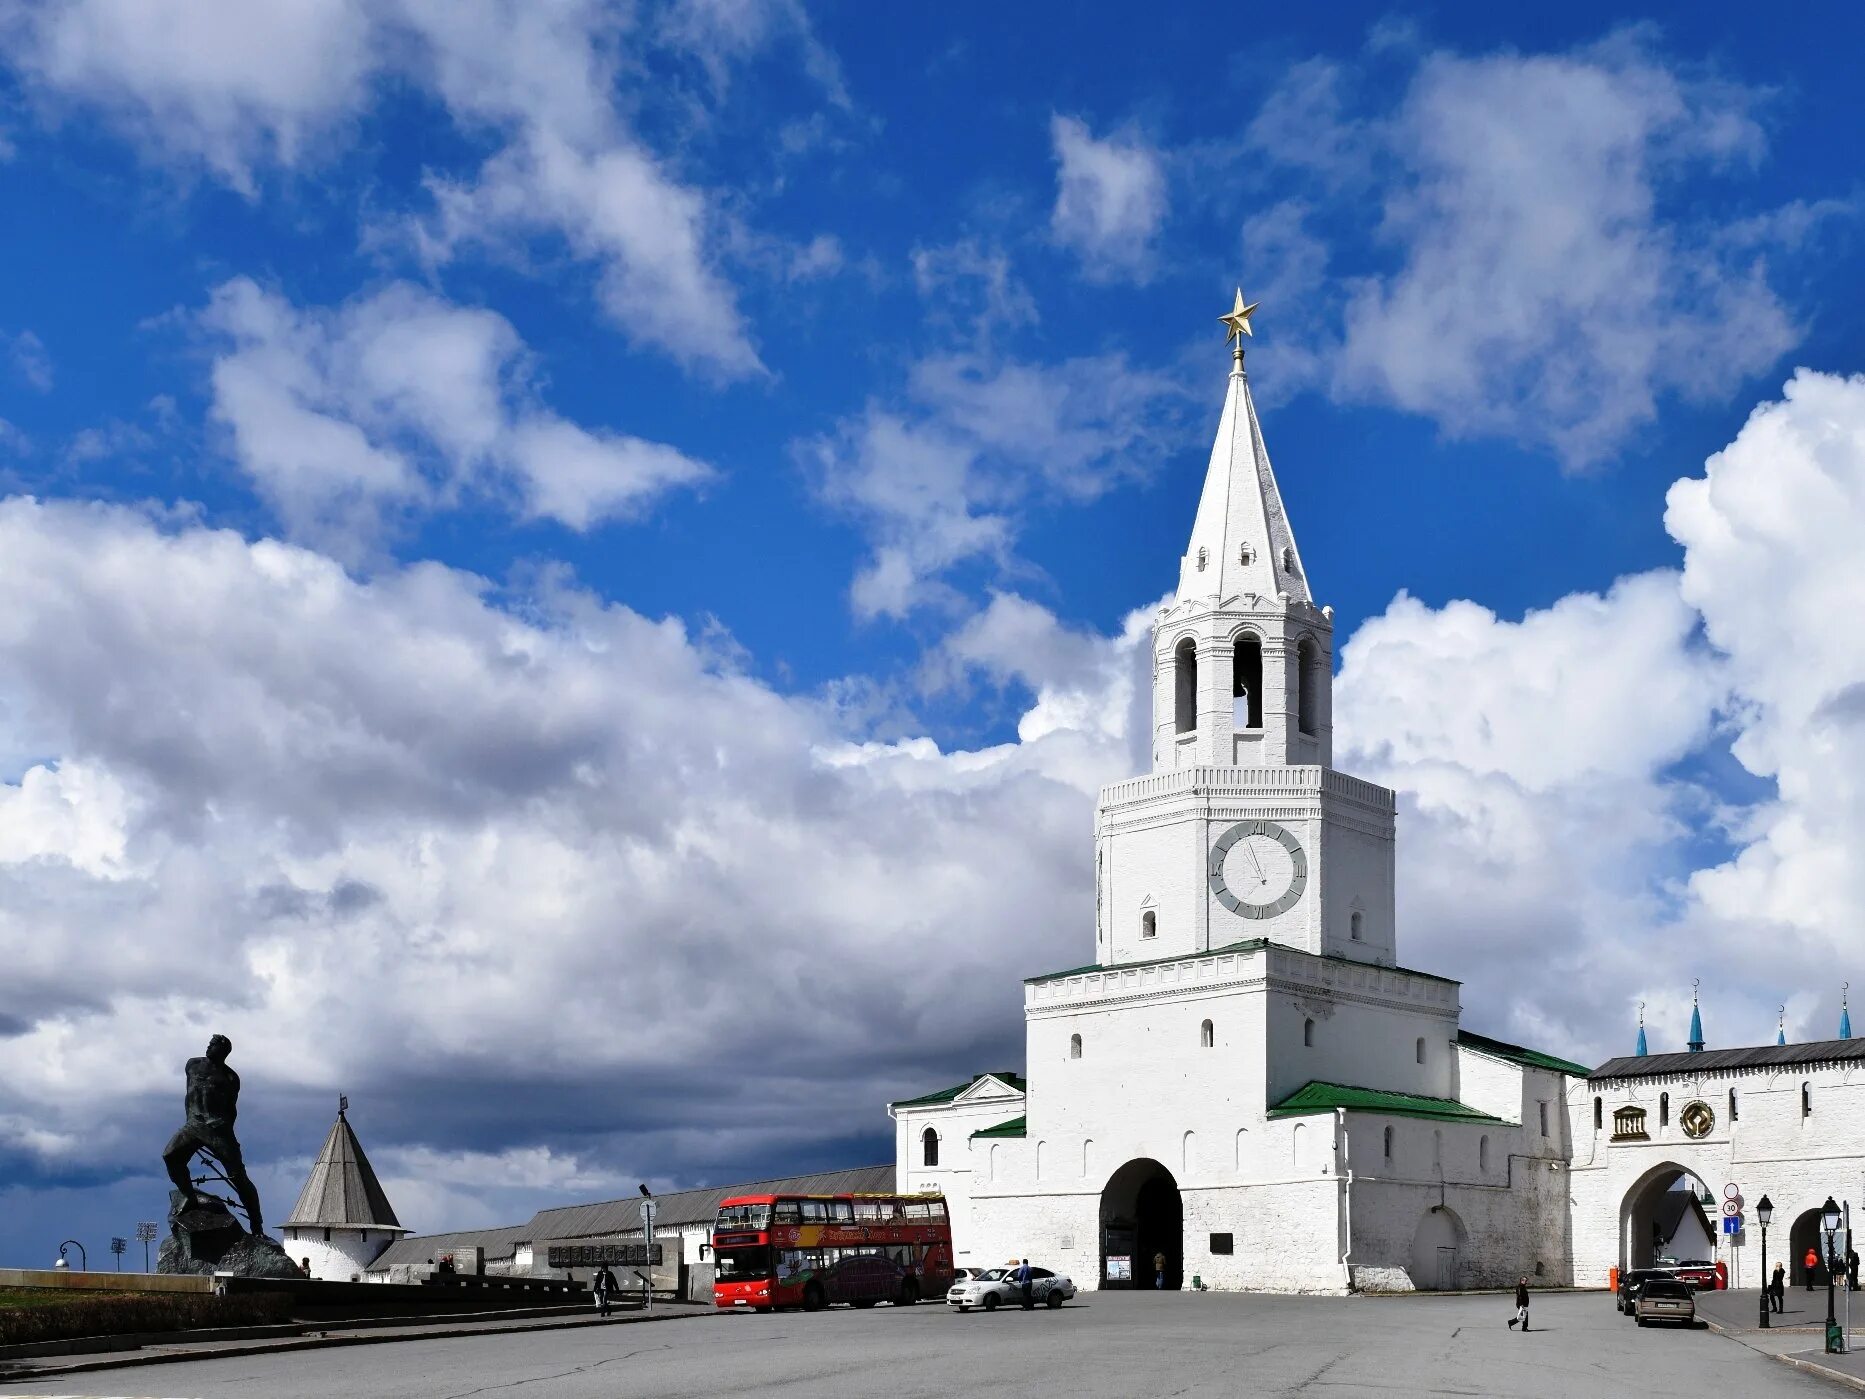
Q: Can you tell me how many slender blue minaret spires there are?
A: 4